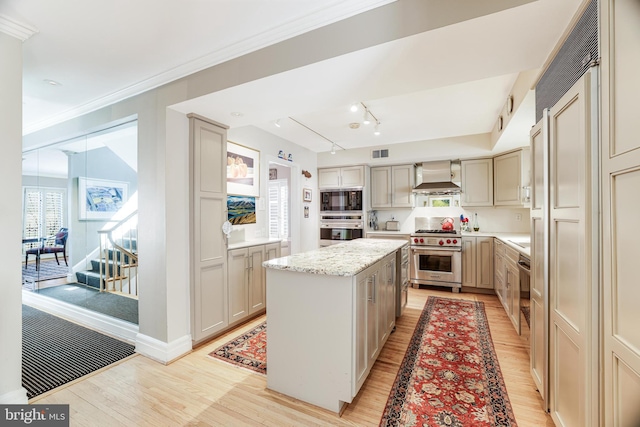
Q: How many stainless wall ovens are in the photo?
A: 1